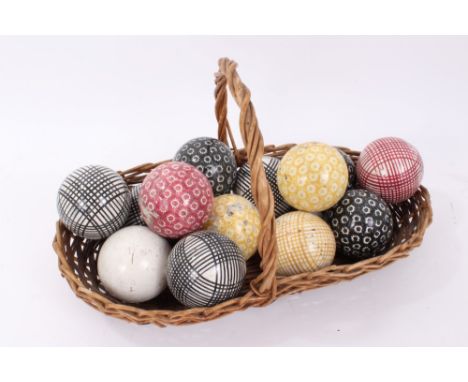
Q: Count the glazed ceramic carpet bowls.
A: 13